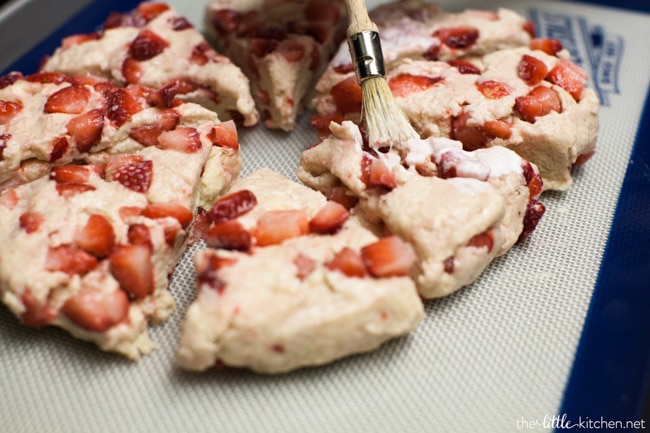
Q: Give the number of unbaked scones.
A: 8